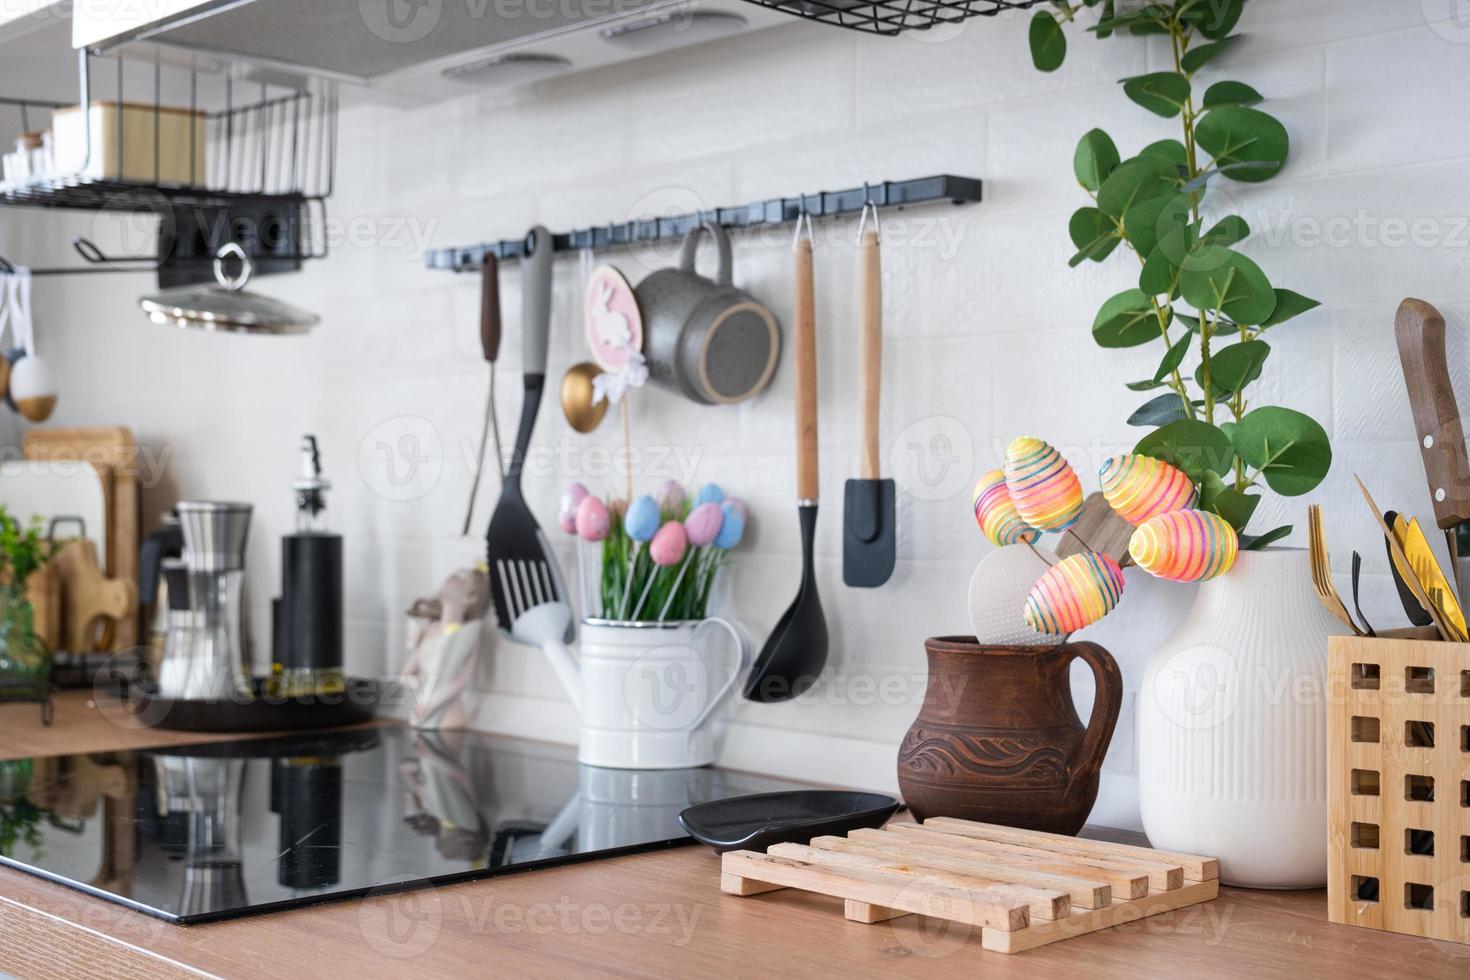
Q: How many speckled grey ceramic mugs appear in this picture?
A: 1